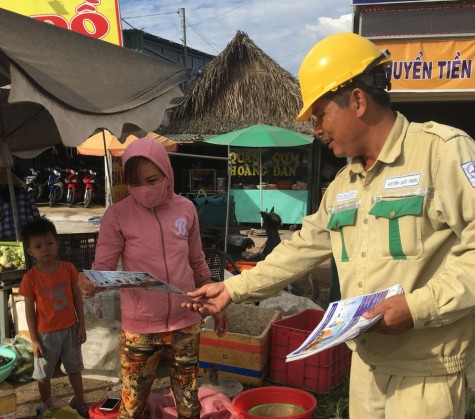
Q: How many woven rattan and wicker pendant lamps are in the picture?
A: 0